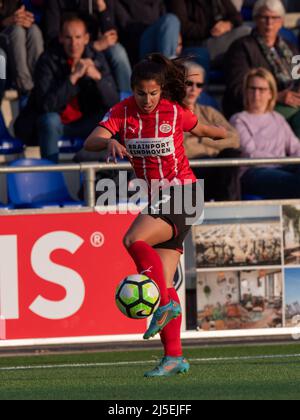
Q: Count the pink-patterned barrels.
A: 0